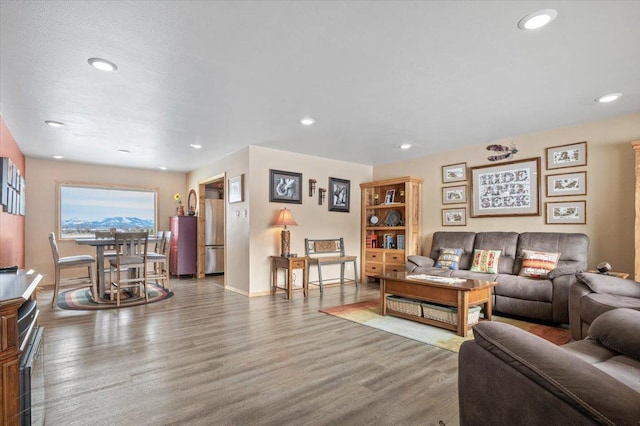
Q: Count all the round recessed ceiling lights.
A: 10